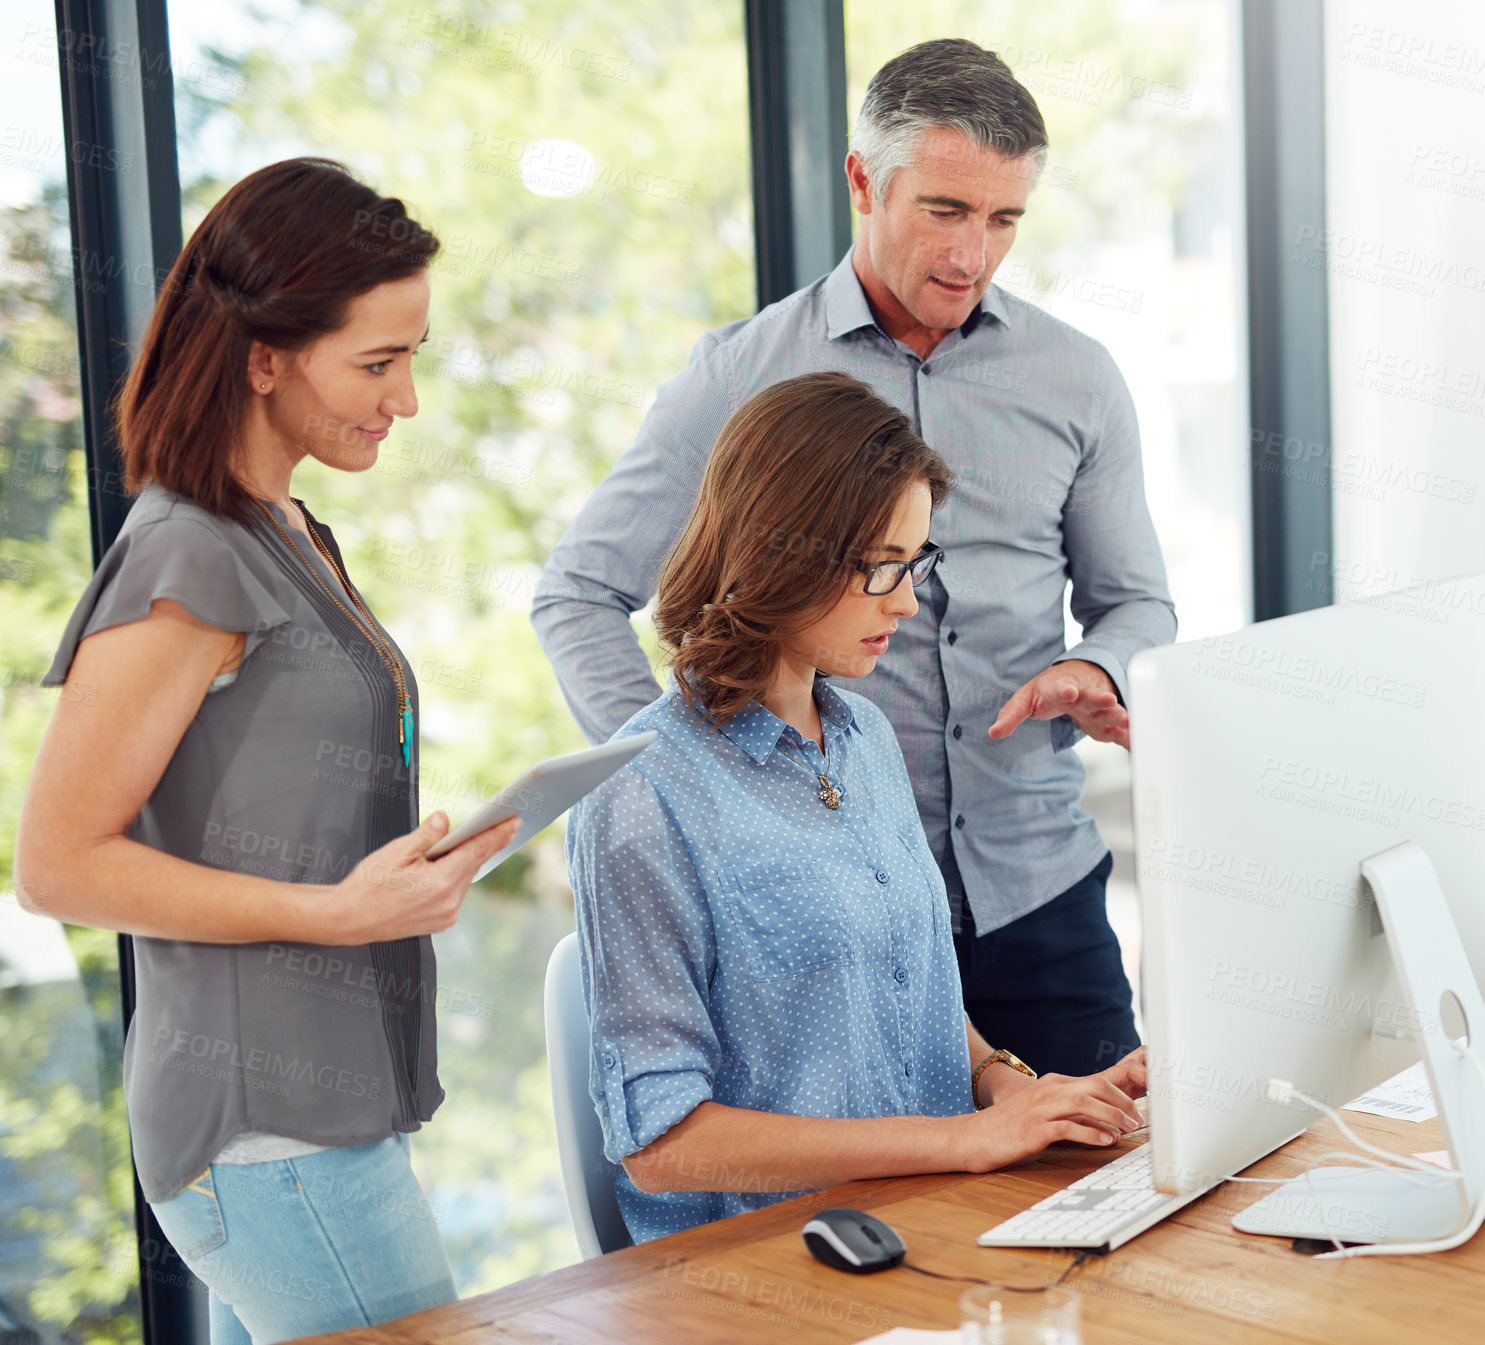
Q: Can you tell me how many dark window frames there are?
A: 3